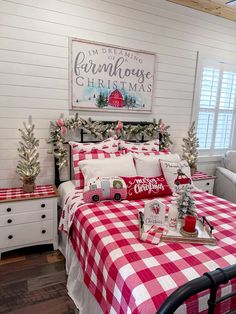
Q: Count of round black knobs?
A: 8